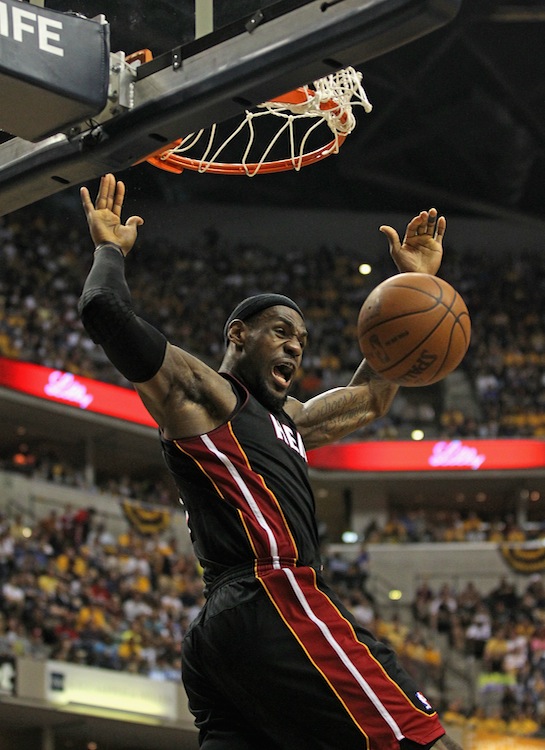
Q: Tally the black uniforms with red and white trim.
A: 1